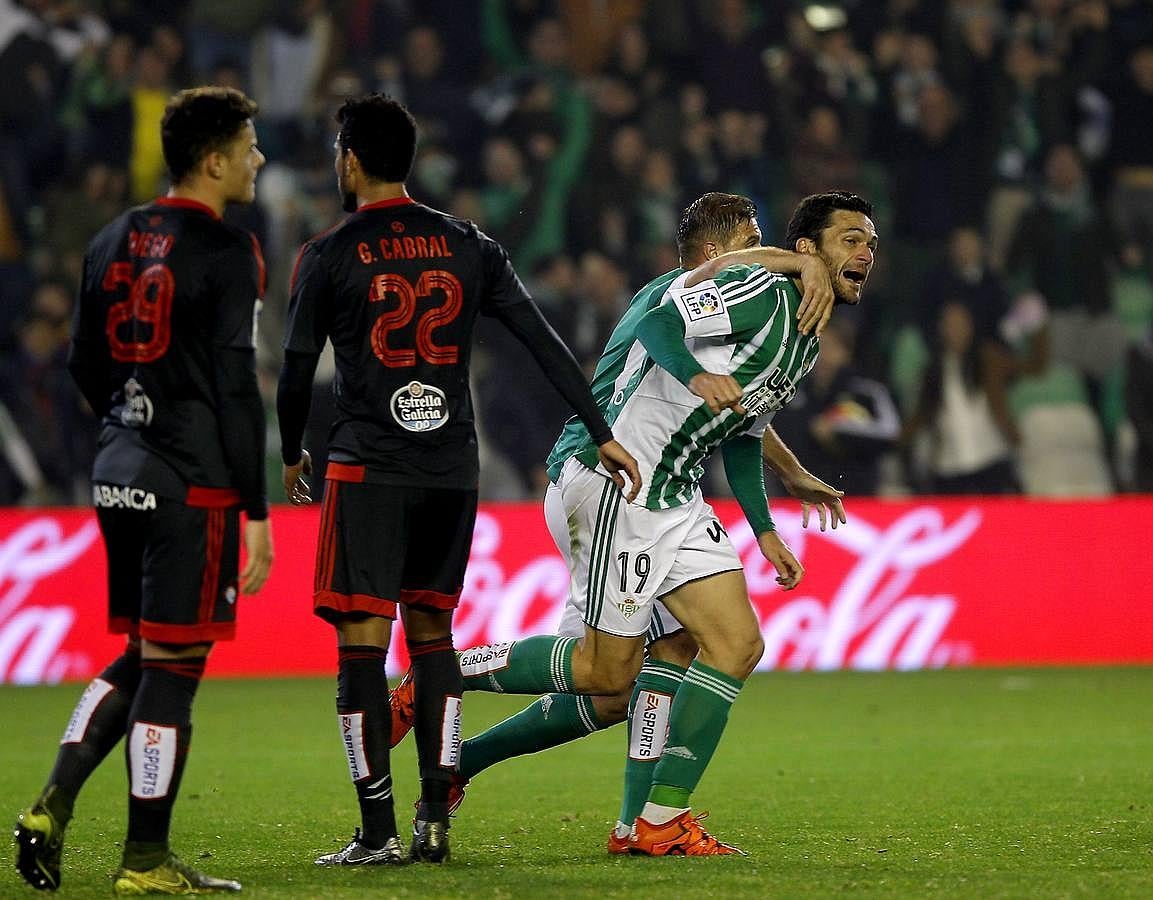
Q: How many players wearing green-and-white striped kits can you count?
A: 2